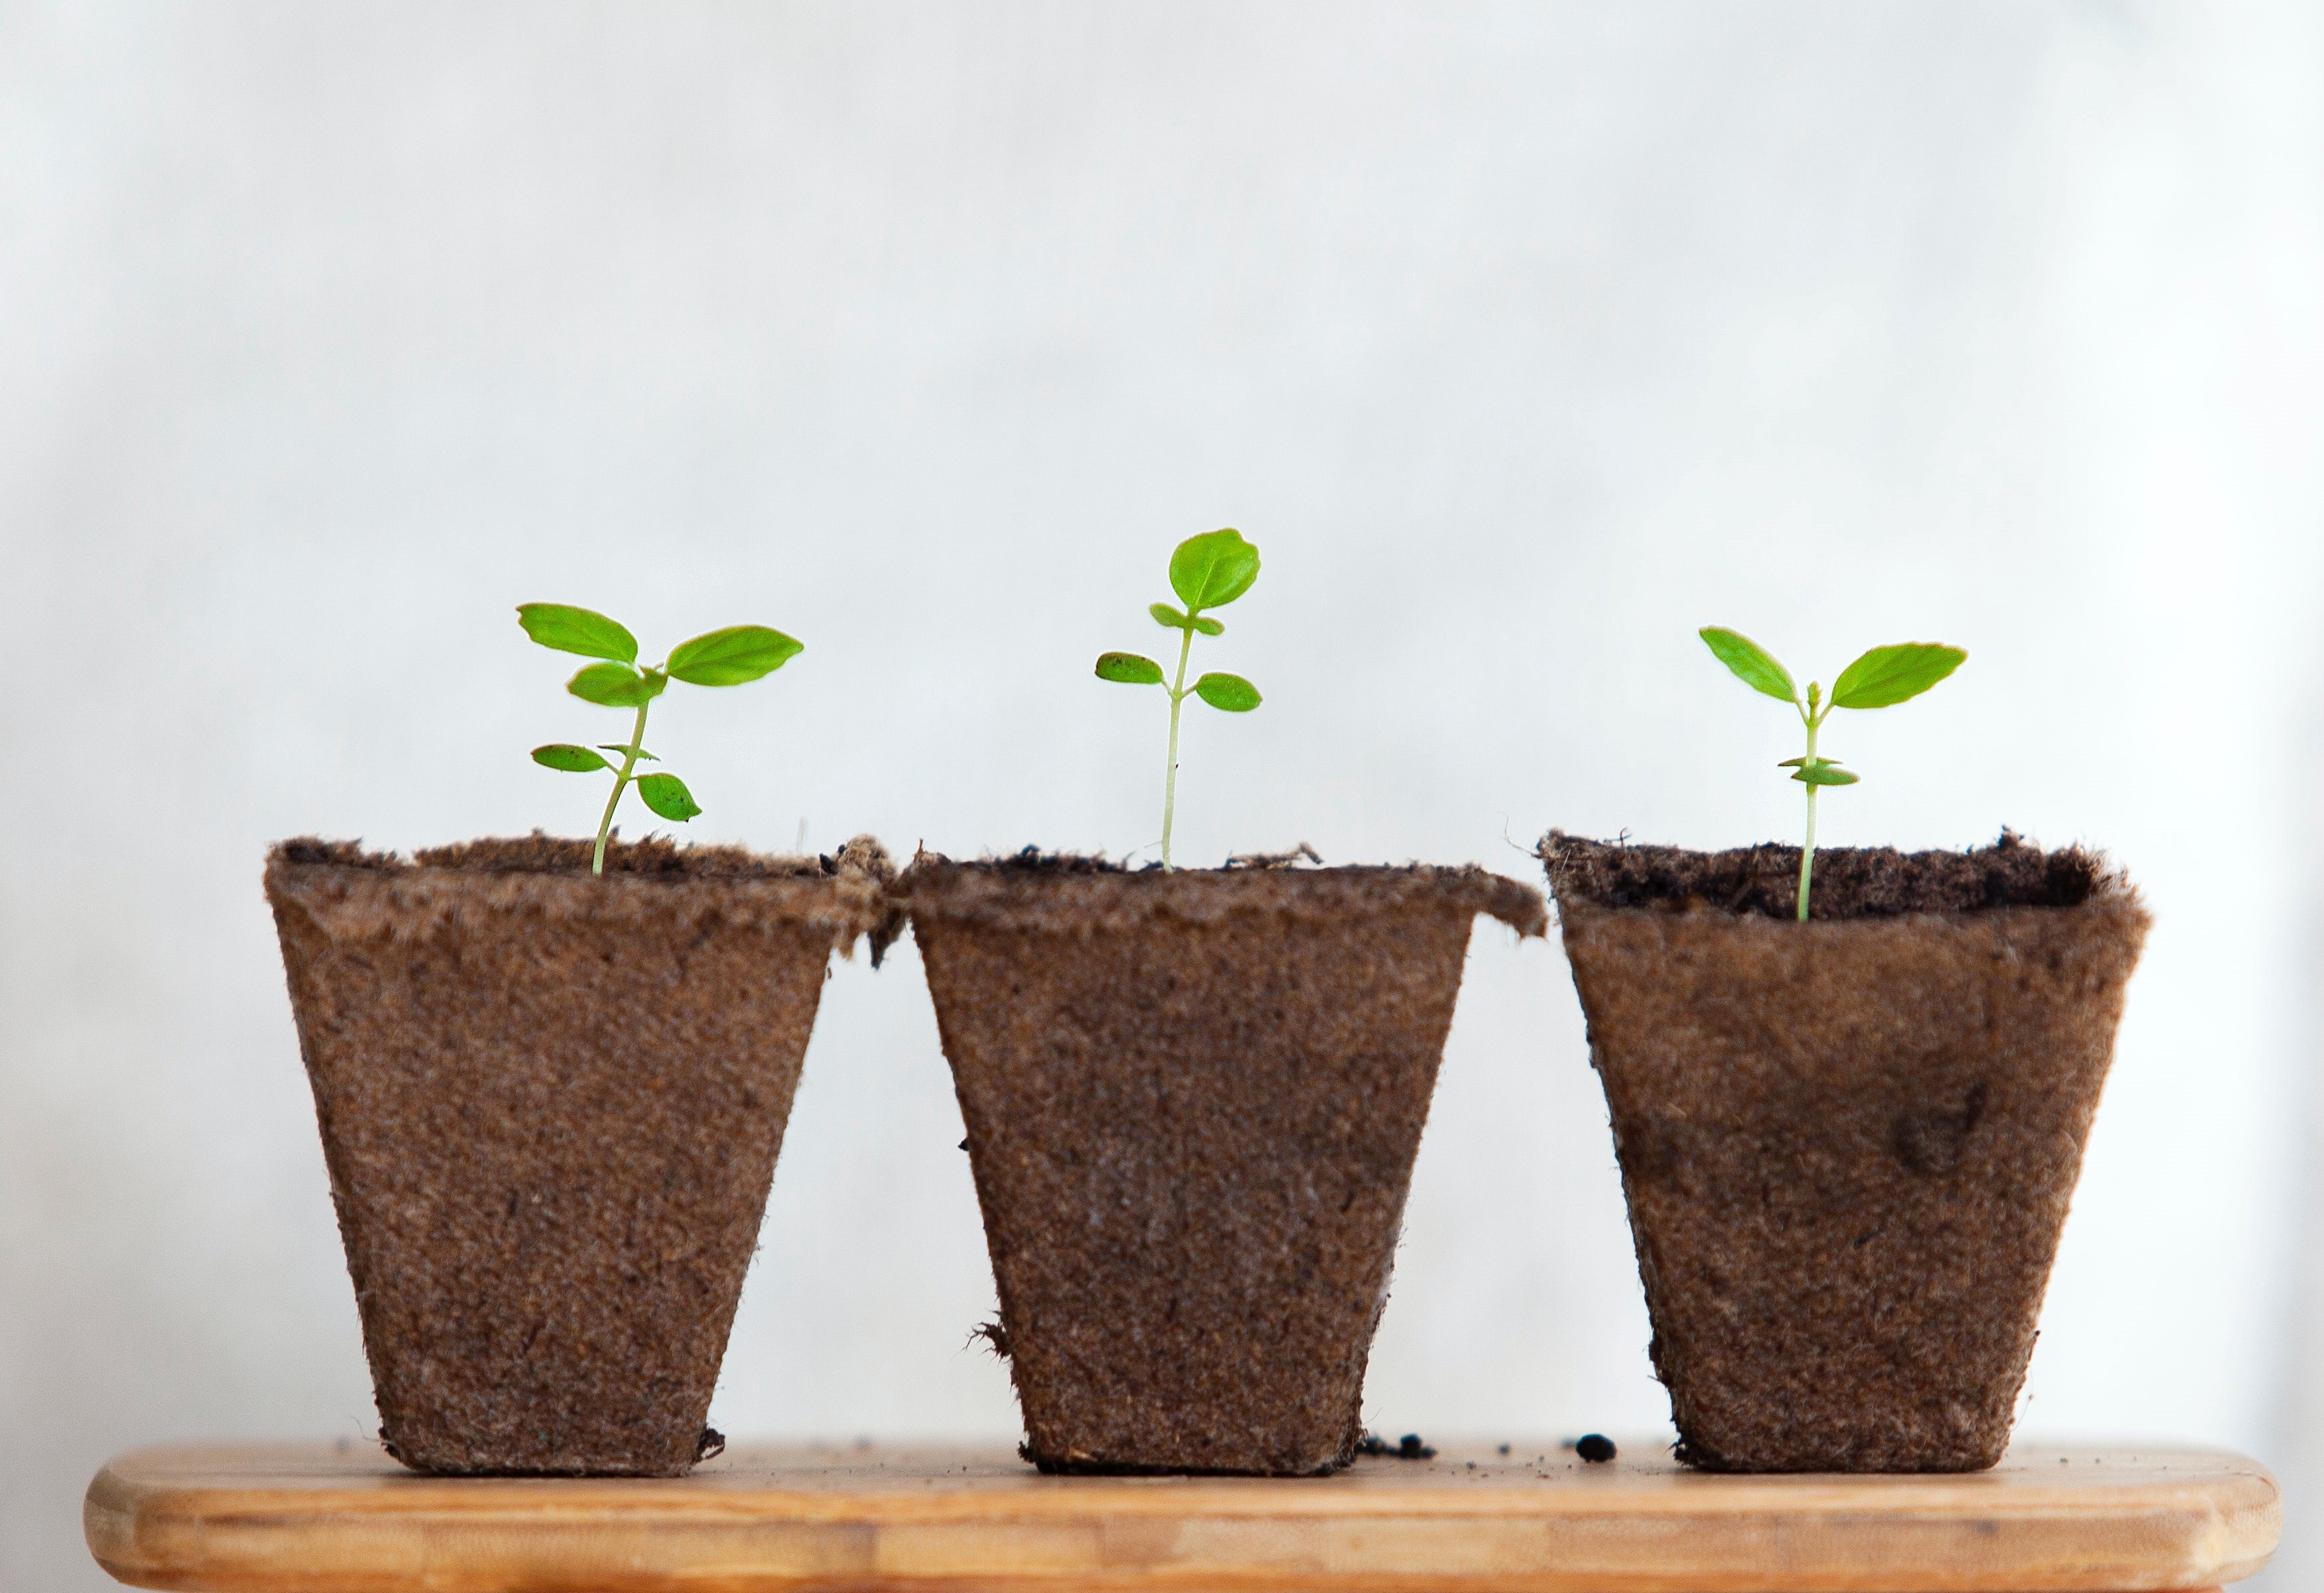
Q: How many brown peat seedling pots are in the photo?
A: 3